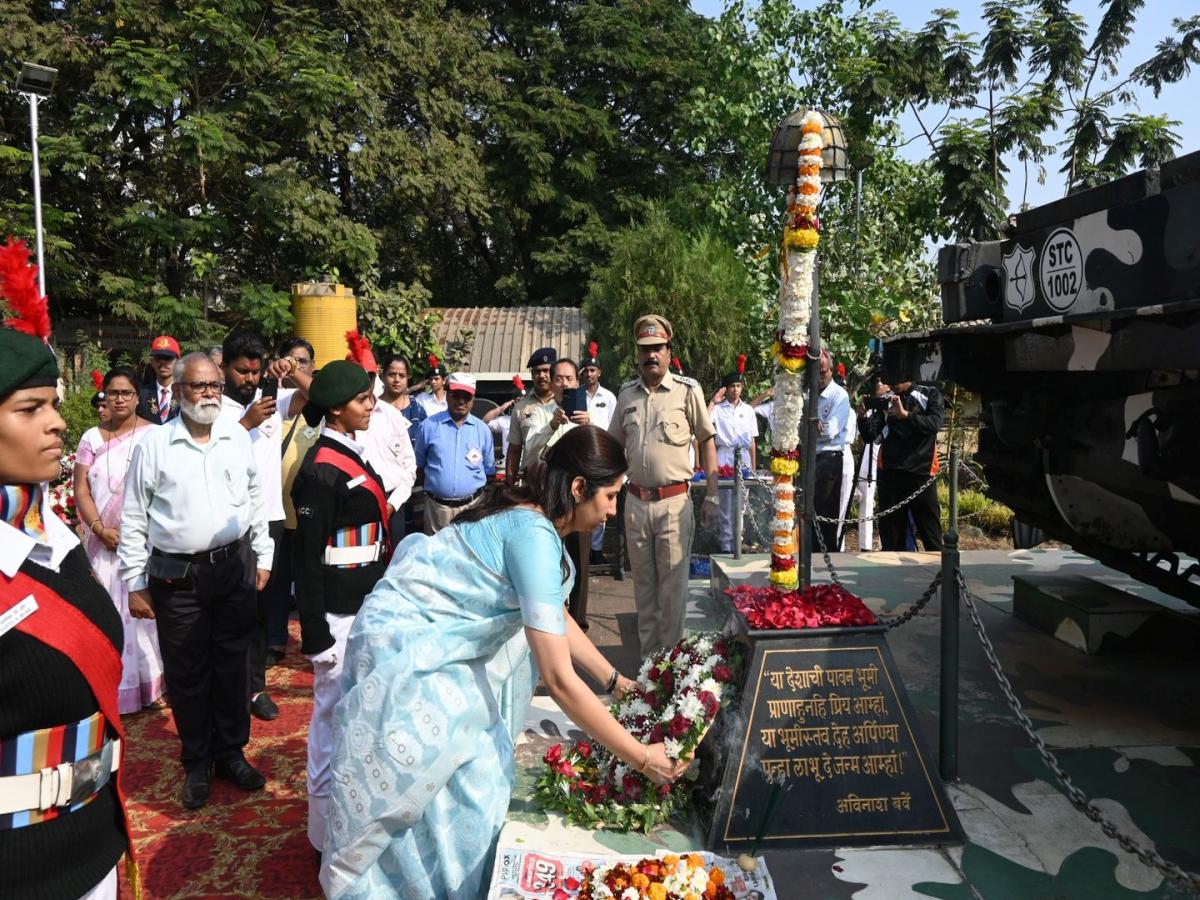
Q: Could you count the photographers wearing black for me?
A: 1